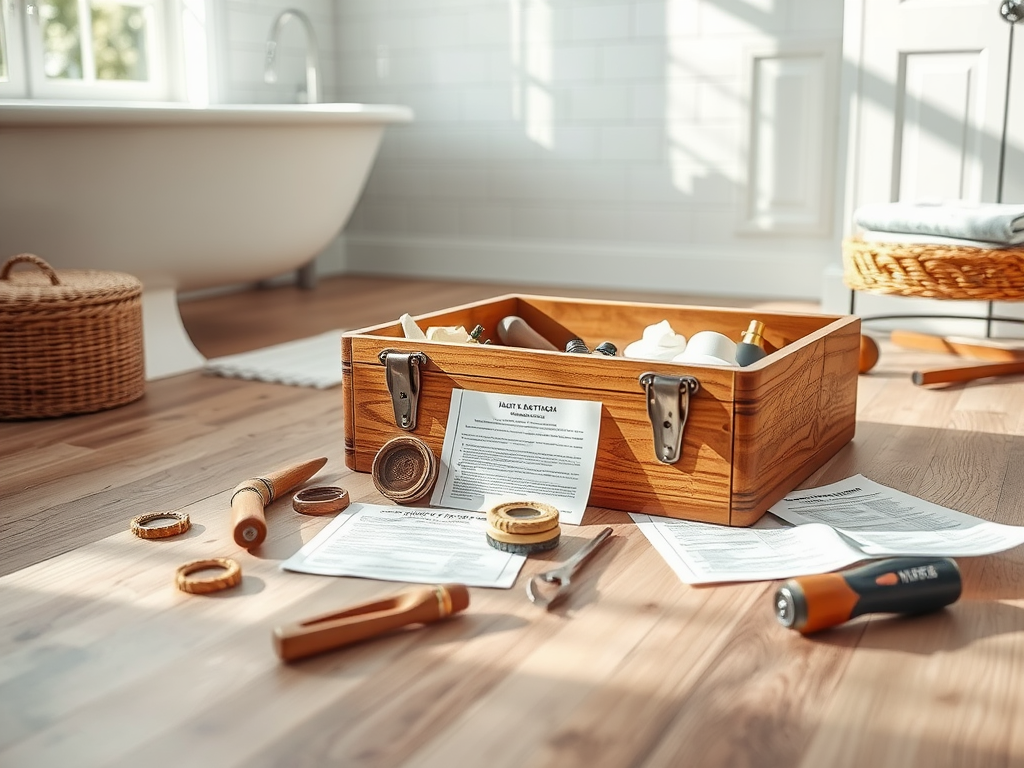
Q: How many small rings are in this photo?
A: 3